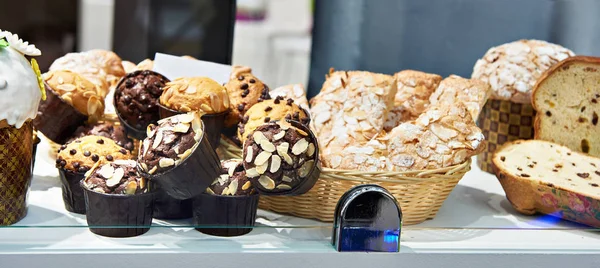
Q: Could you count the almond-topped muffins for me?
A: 6